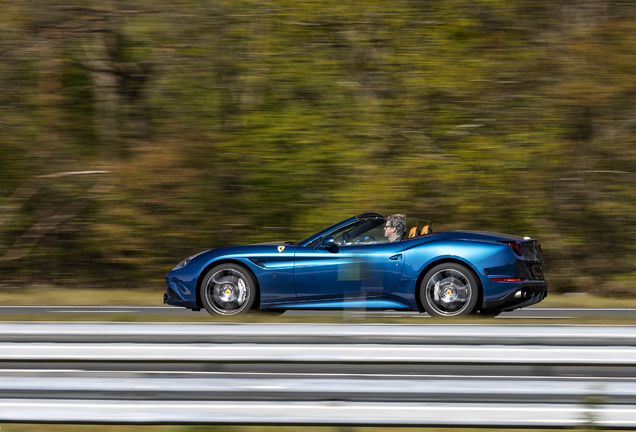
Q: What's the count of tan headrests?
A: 2